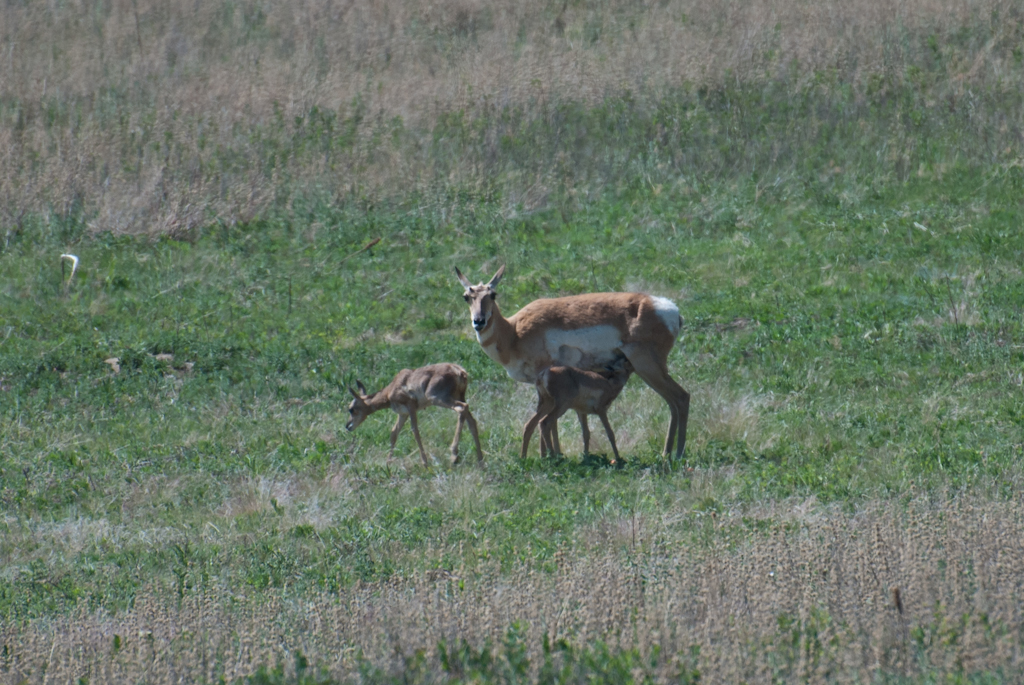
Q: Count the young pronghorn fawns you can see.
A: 2